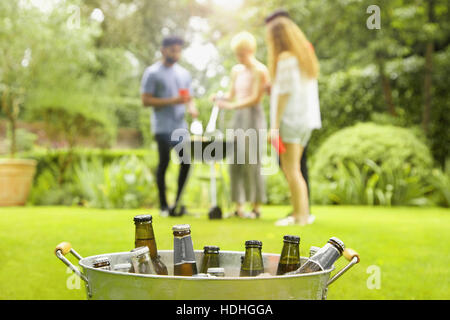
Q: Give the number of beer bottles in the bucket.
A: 11